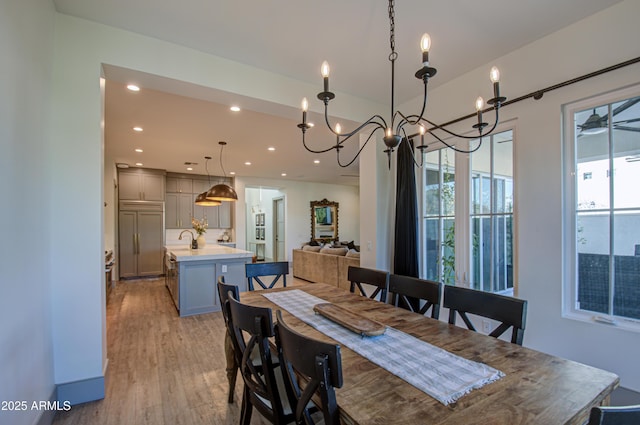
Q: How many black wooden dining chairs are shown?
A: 8